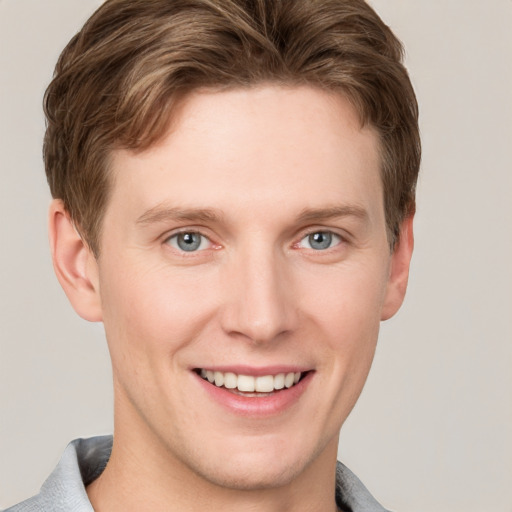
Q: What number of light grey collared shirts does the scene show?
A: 1